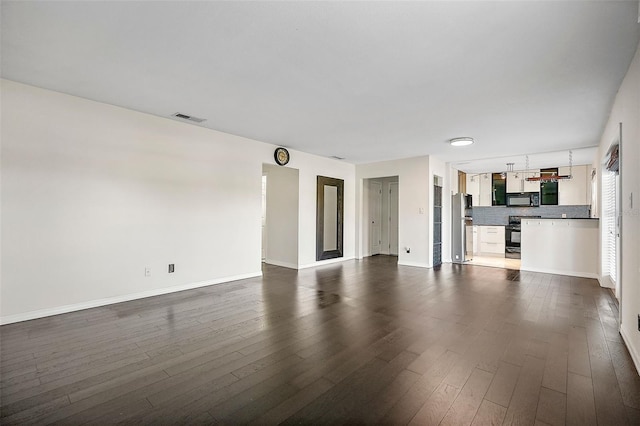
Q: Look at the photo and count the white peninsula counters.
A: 1